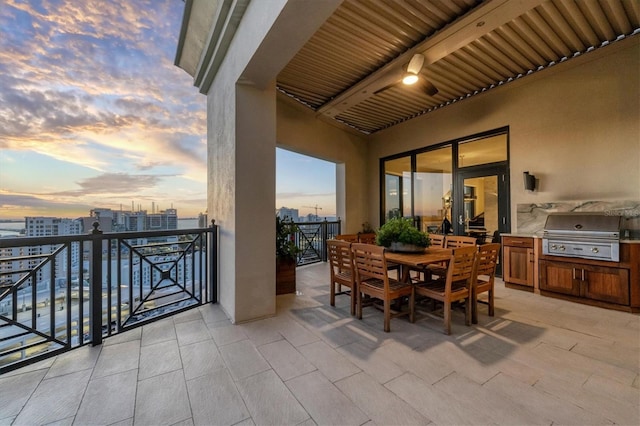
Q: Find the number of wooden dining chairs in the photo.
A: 8